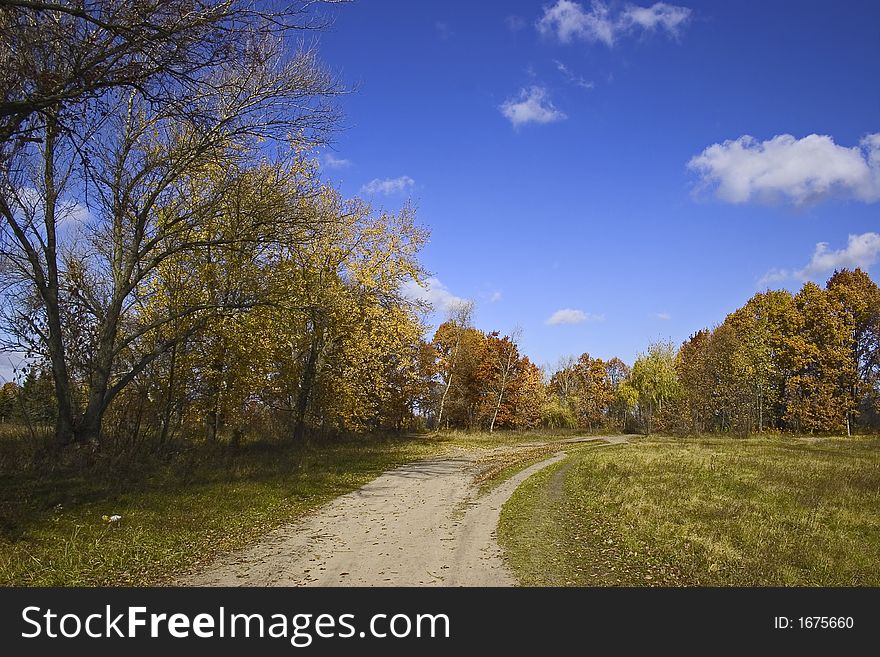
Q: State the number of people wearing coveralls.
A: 0